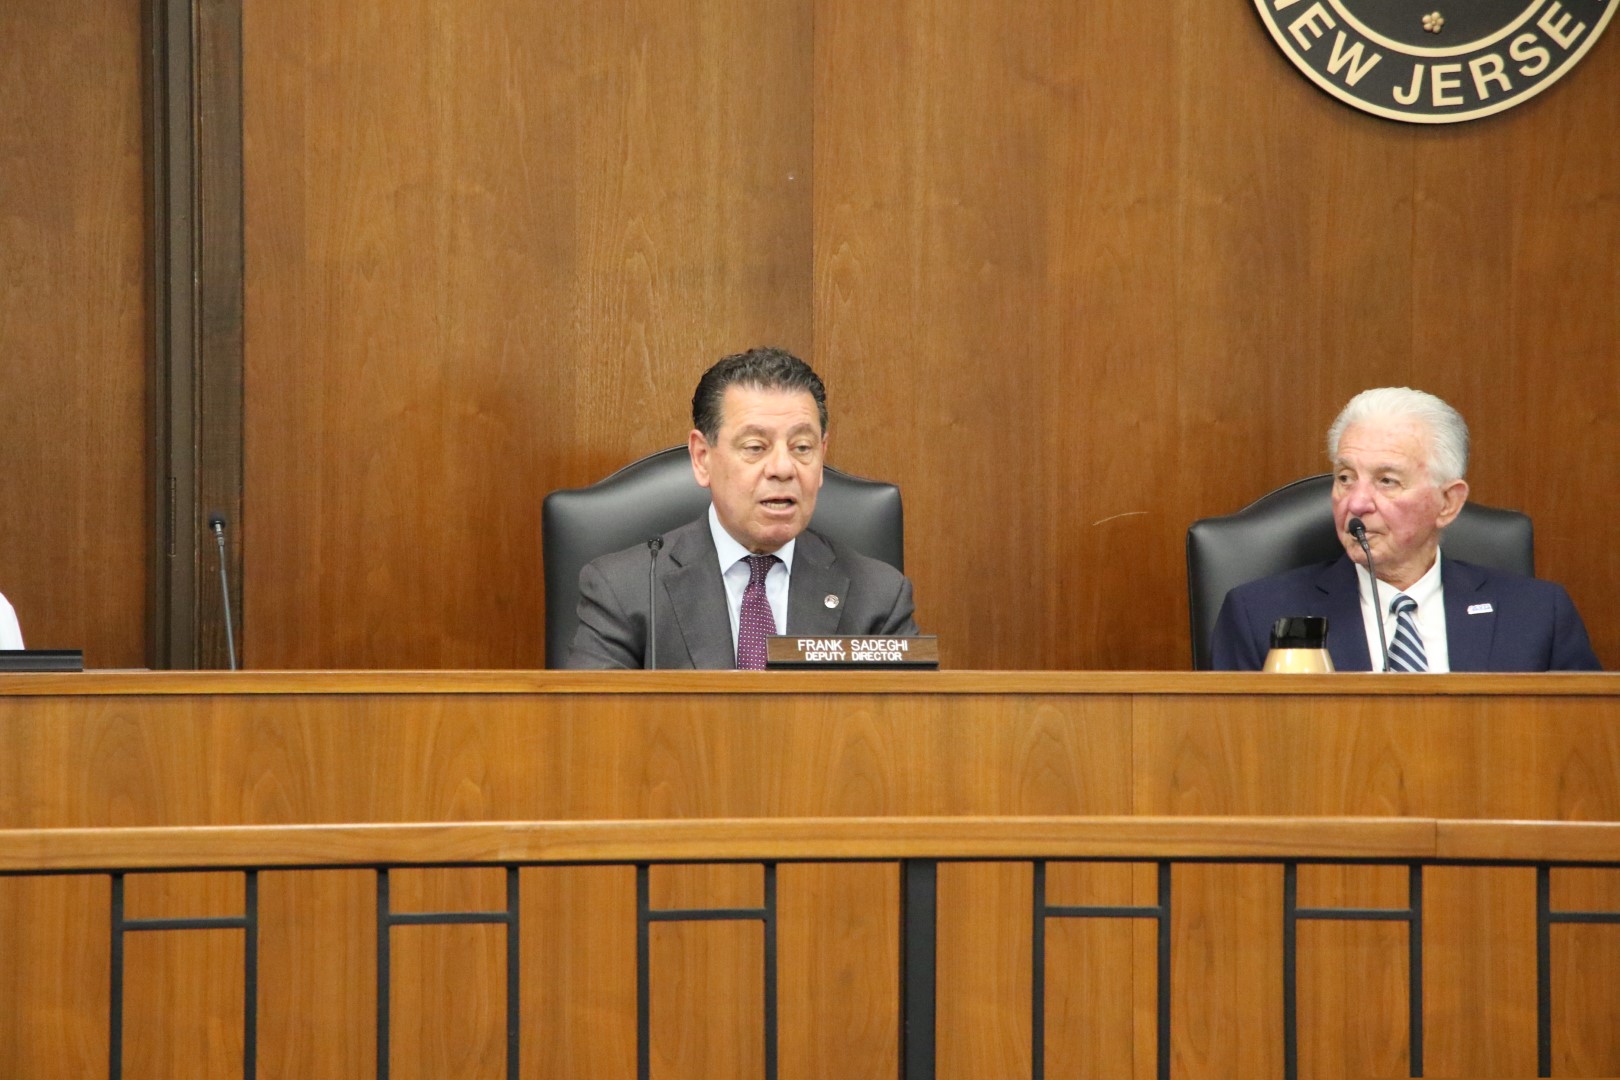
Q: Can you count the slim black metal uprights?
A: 11